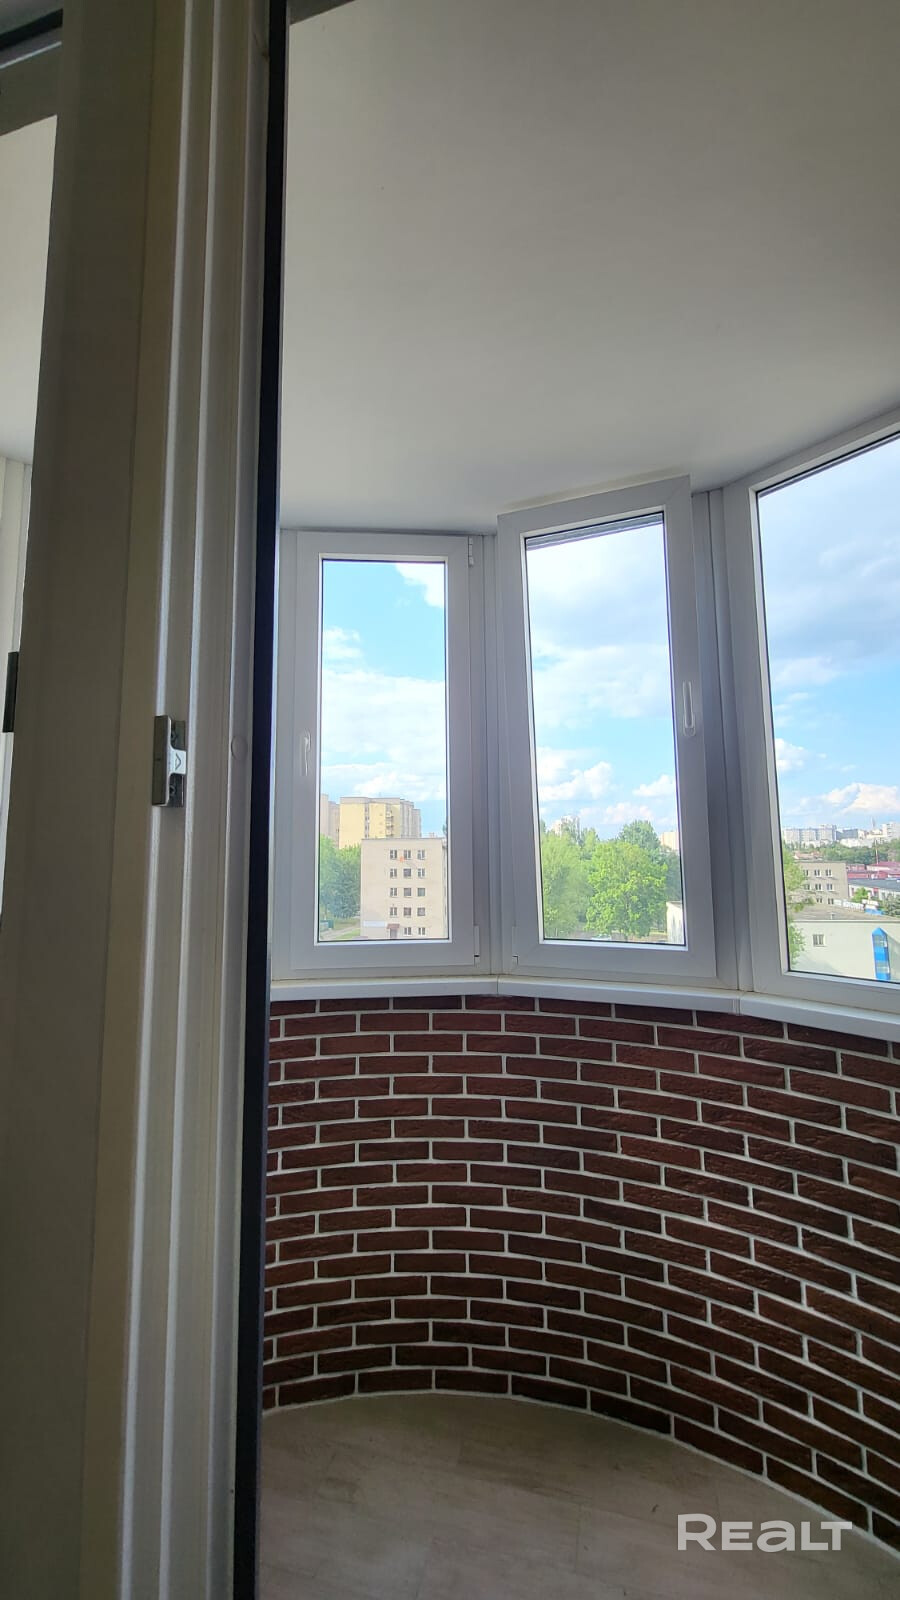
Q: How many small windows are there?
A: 2